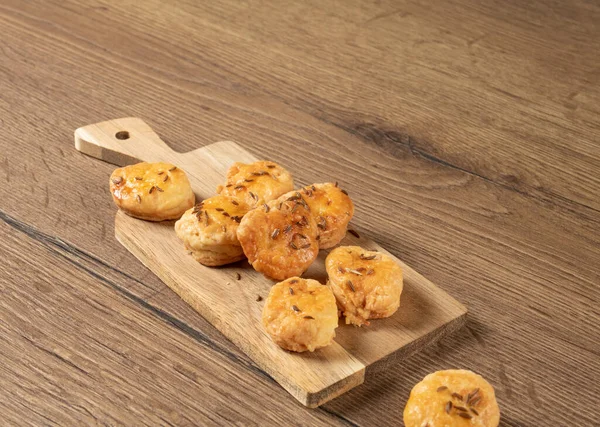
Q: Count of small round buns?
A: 8